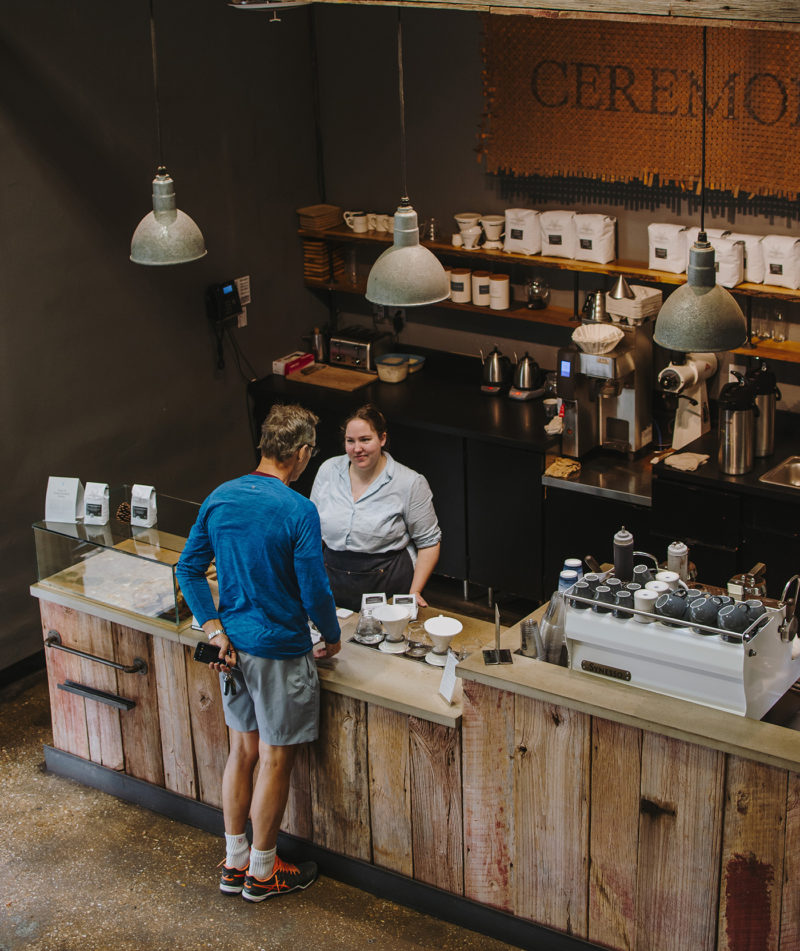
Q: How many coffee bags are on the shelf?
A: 8